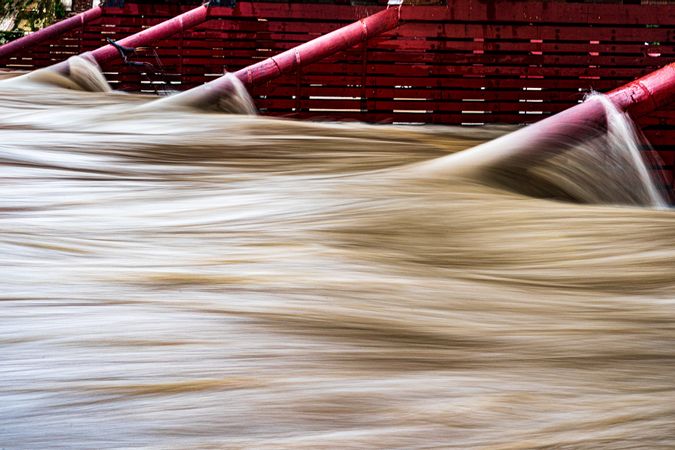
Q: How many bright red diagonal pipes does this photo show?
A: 4